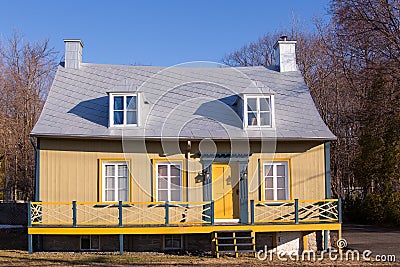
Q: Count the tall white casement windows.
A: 3